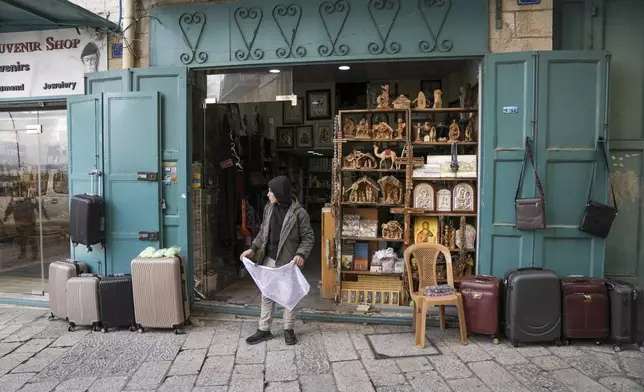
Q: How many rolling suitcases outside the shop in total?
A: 9